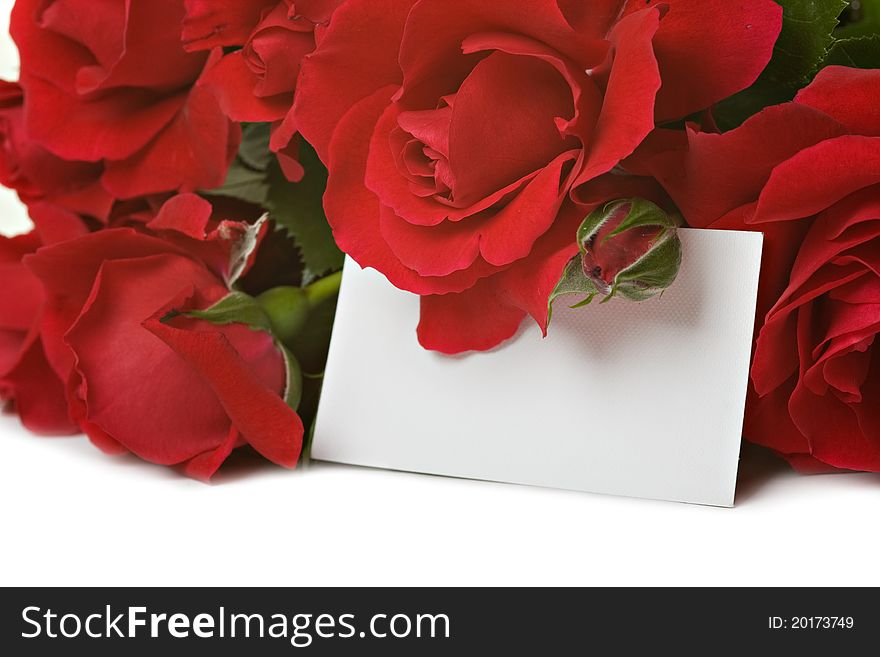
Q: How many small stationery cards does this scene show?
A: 1